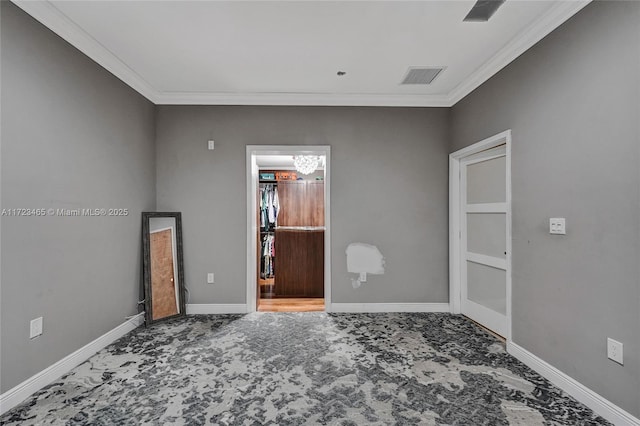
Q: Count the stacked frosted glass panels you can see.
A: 3